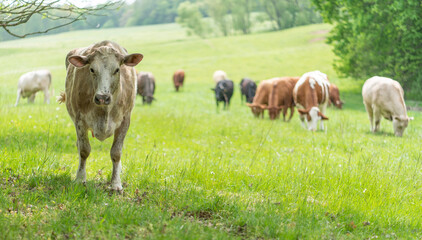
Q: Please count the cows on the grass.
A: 12